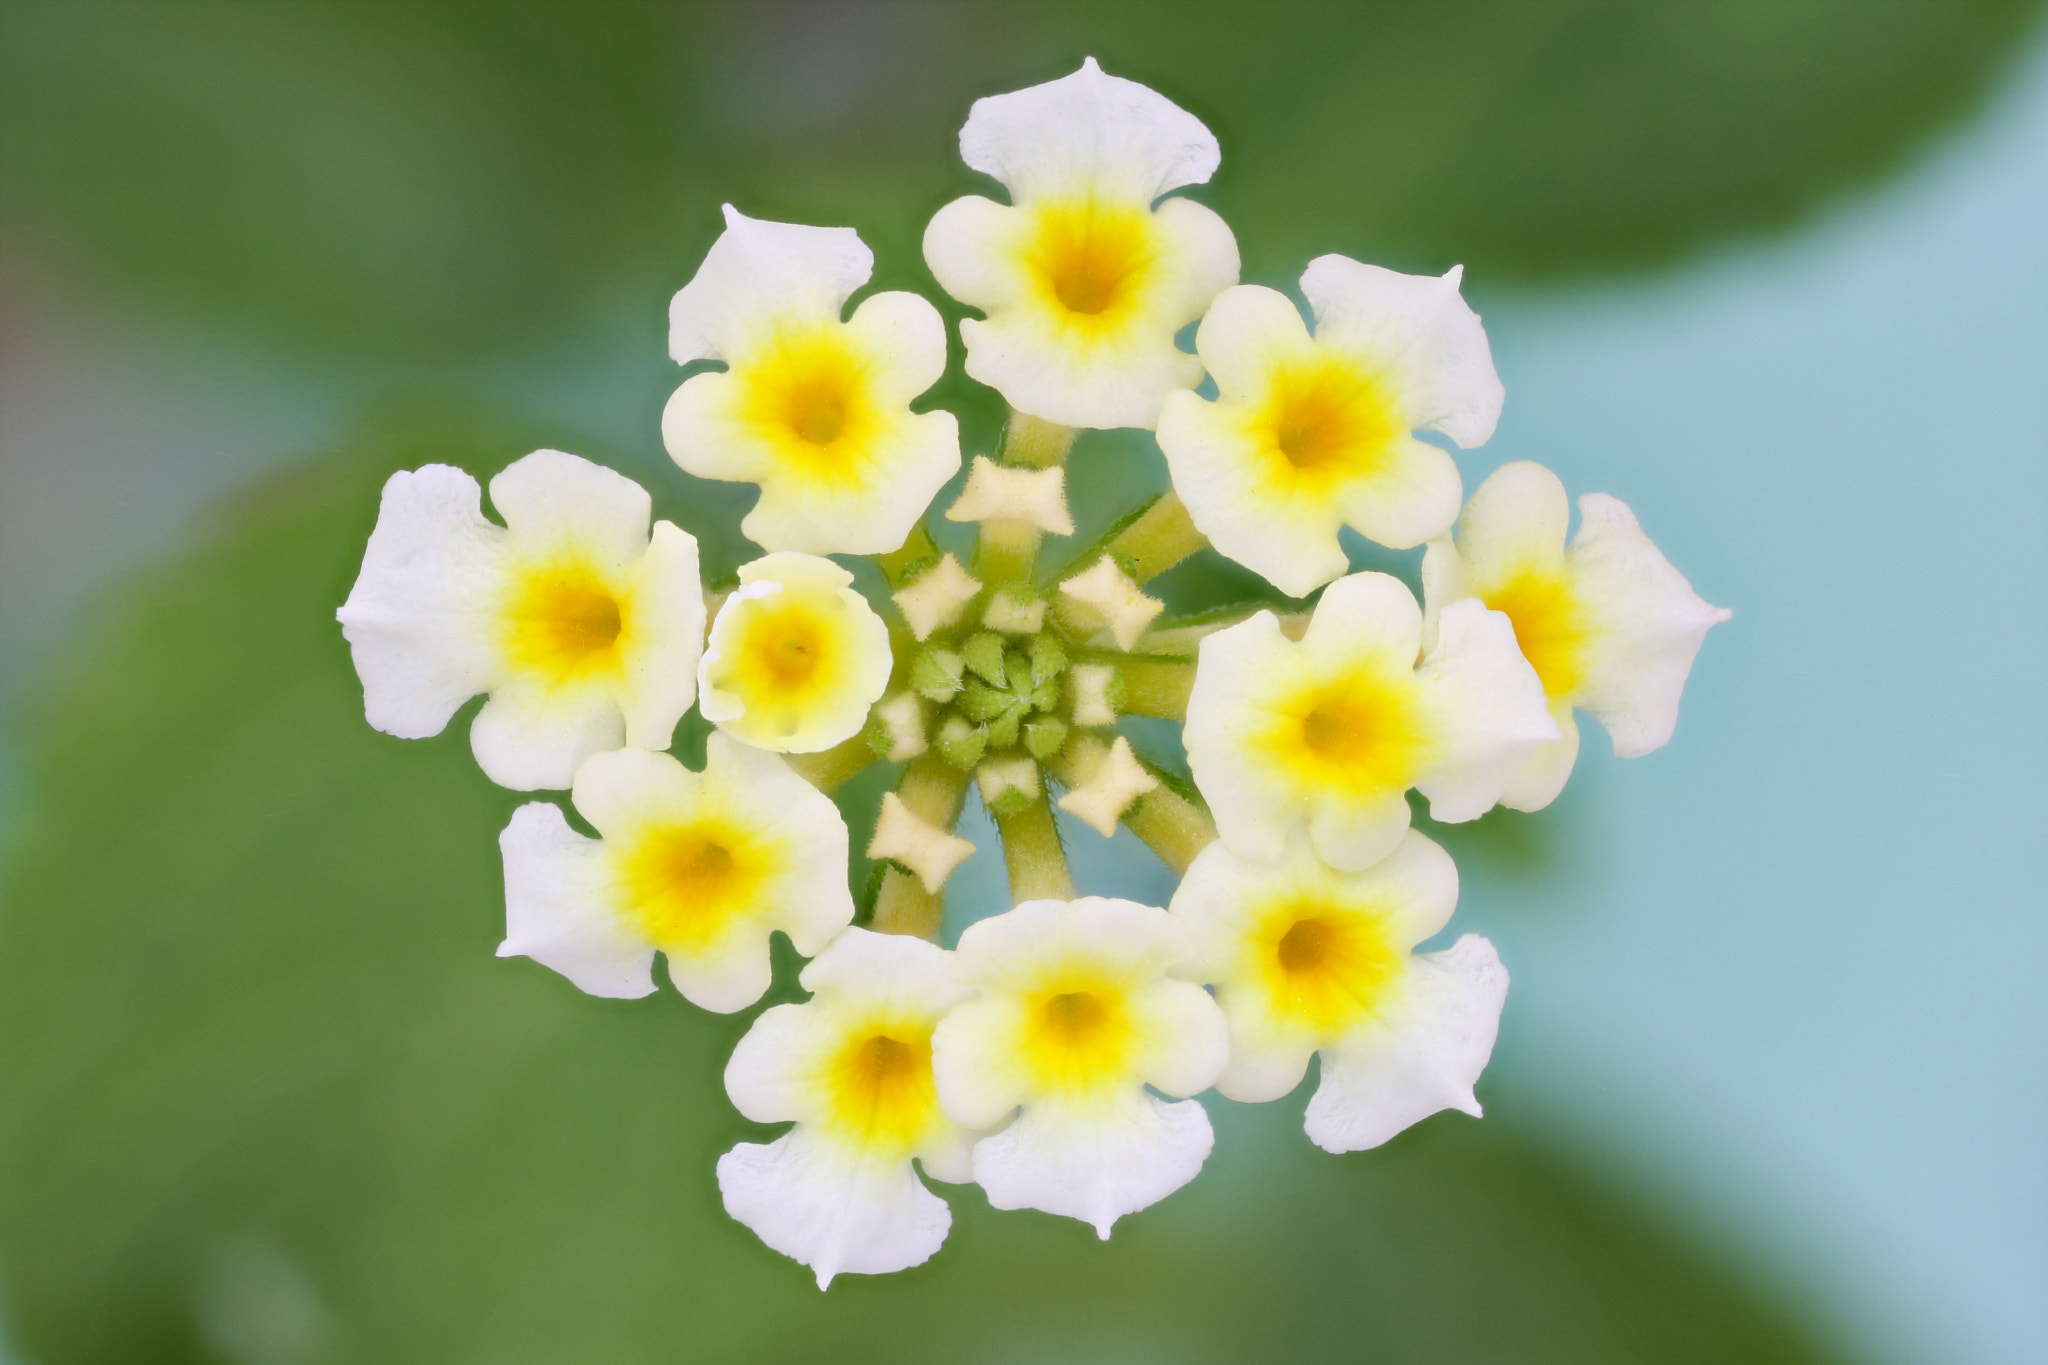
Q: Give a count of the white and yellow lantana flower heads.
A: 11